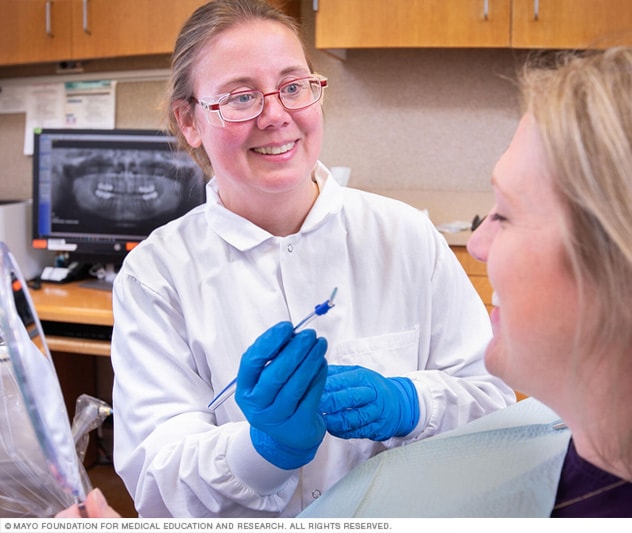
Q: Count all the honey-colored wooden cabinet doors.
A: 4